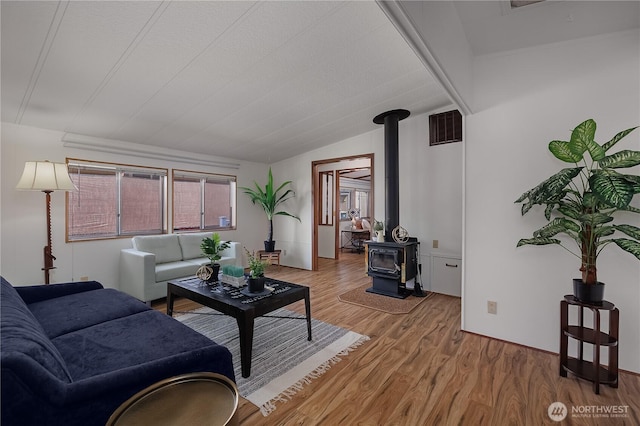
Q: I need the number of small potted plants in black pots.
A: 2